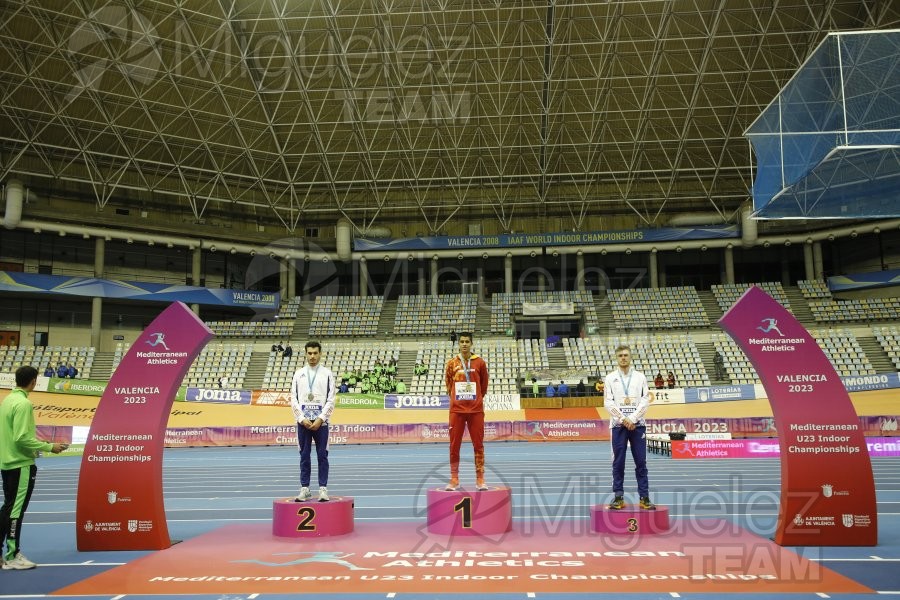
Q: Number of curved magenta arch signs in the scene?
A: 2